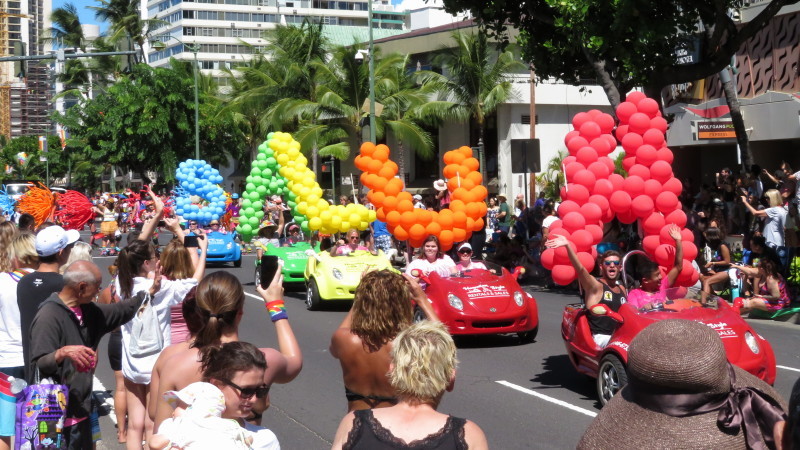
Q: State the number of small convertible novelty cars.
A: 5